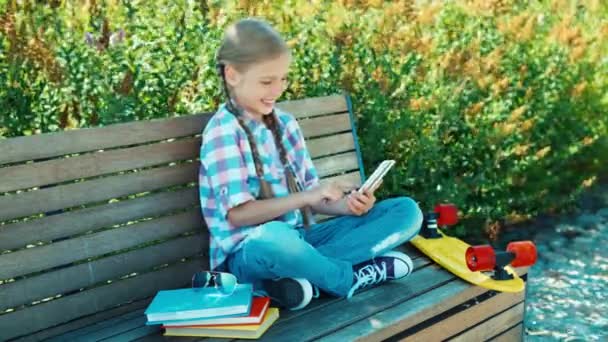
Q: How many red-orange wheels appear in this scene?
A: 3